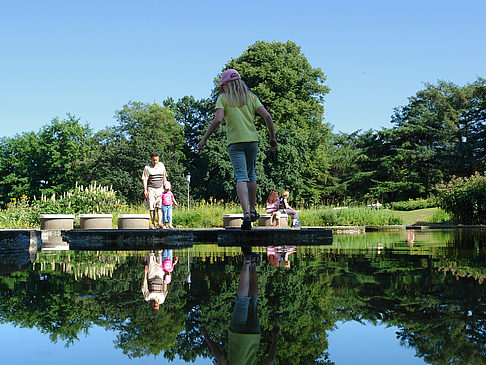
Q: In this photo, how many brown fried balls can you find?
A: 0